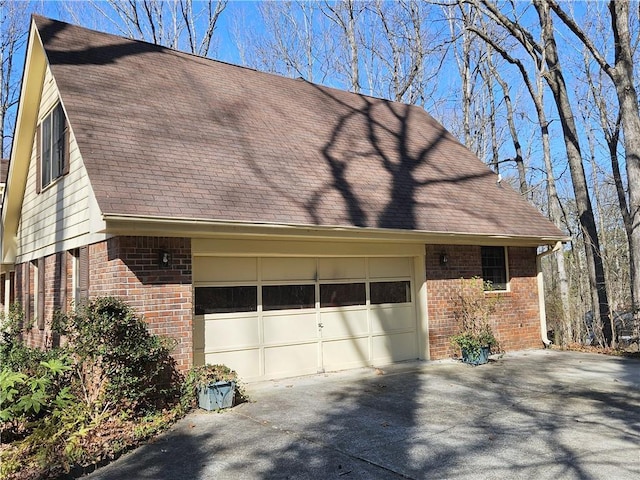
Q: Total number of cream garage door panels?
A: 12